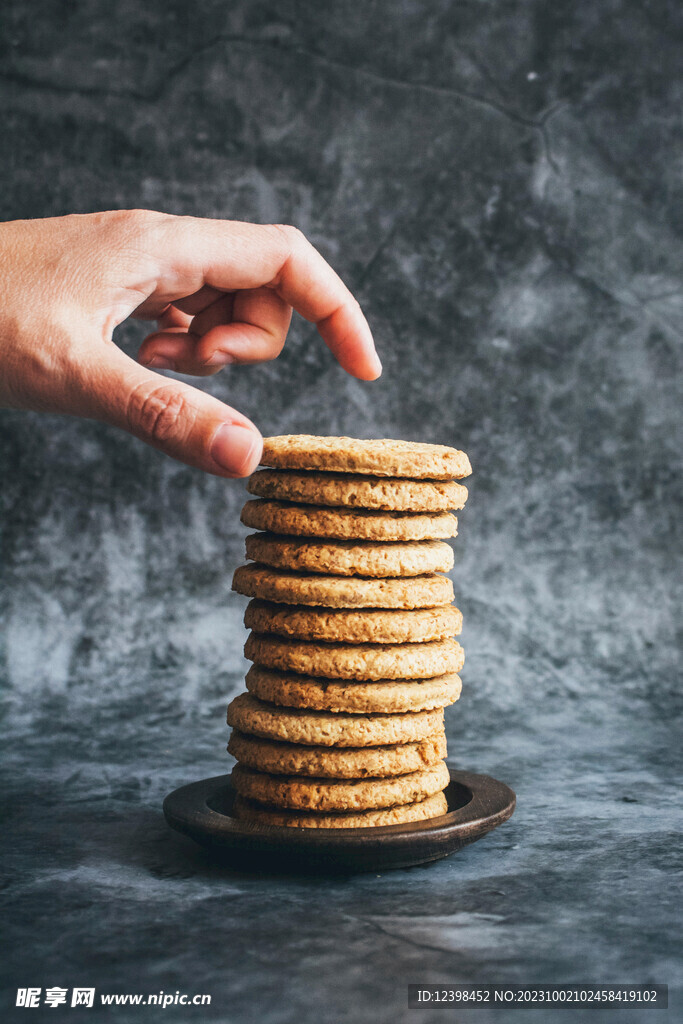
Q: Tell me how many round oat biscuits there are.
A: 12